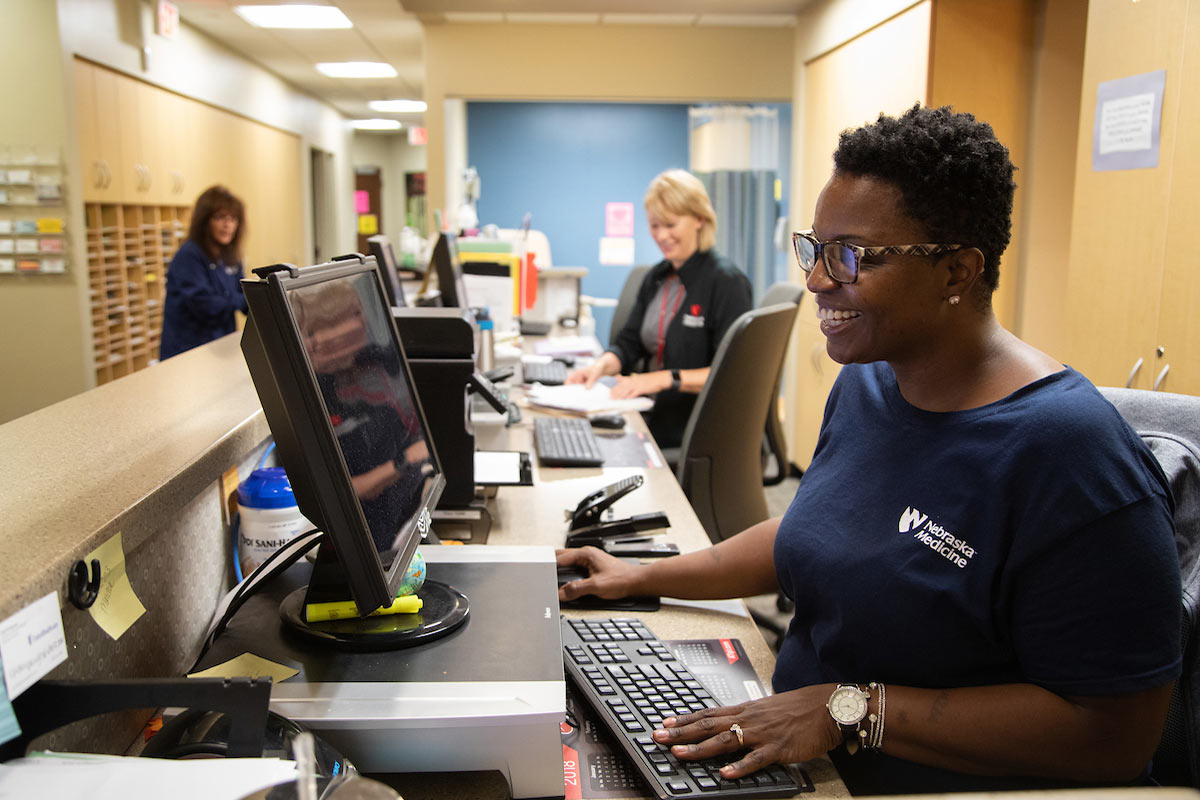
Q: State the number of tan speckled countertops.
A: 2